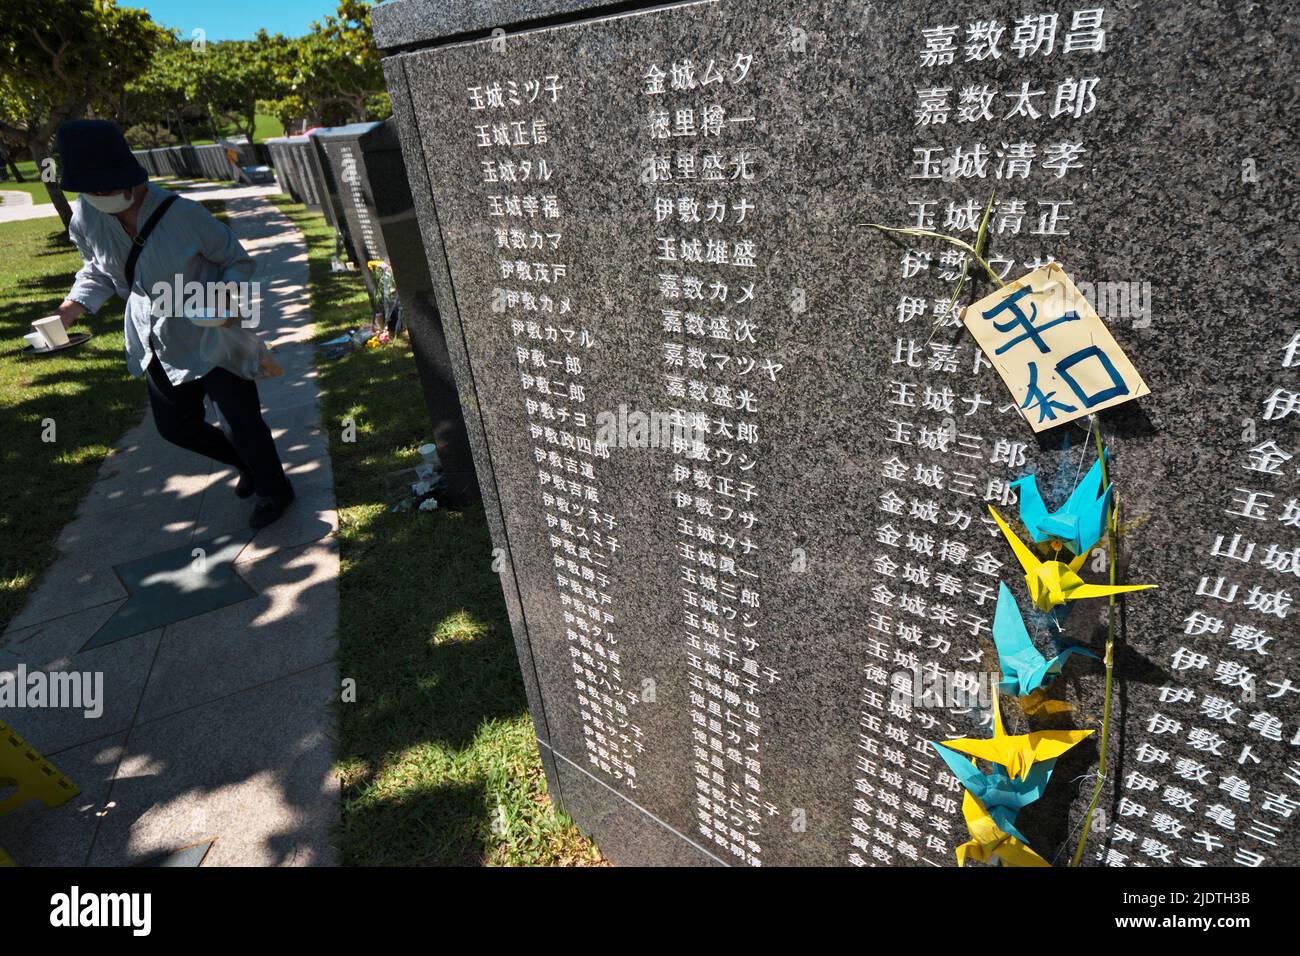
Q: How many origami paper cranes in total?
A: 6